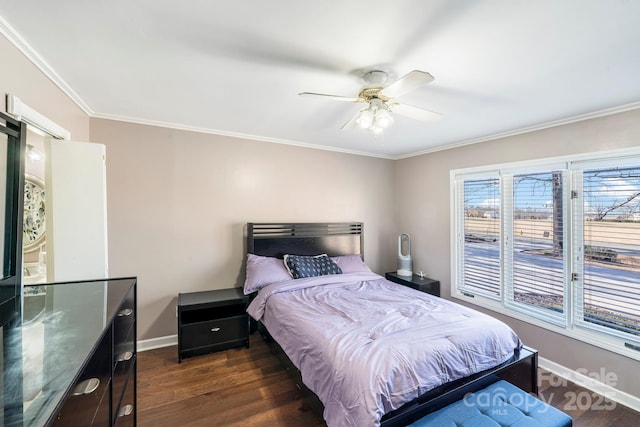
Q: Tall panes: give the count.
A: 3